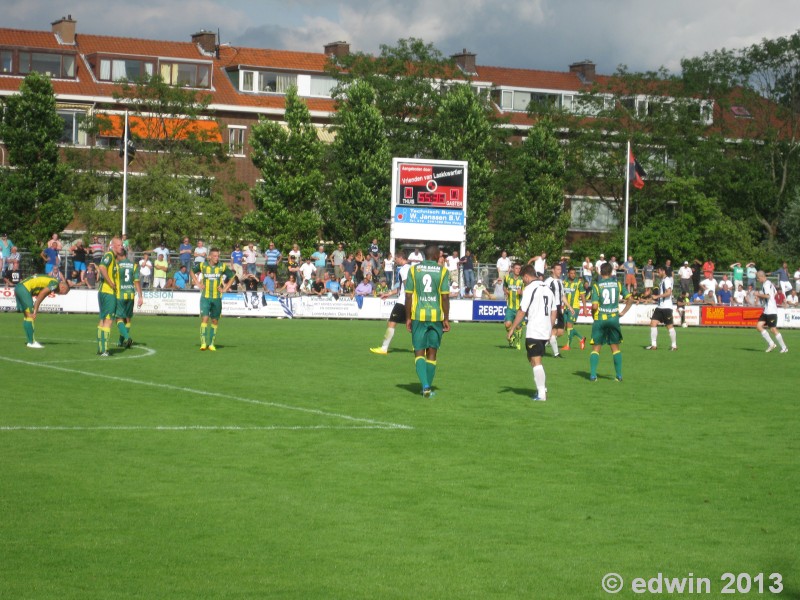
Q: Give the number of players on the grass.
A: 13